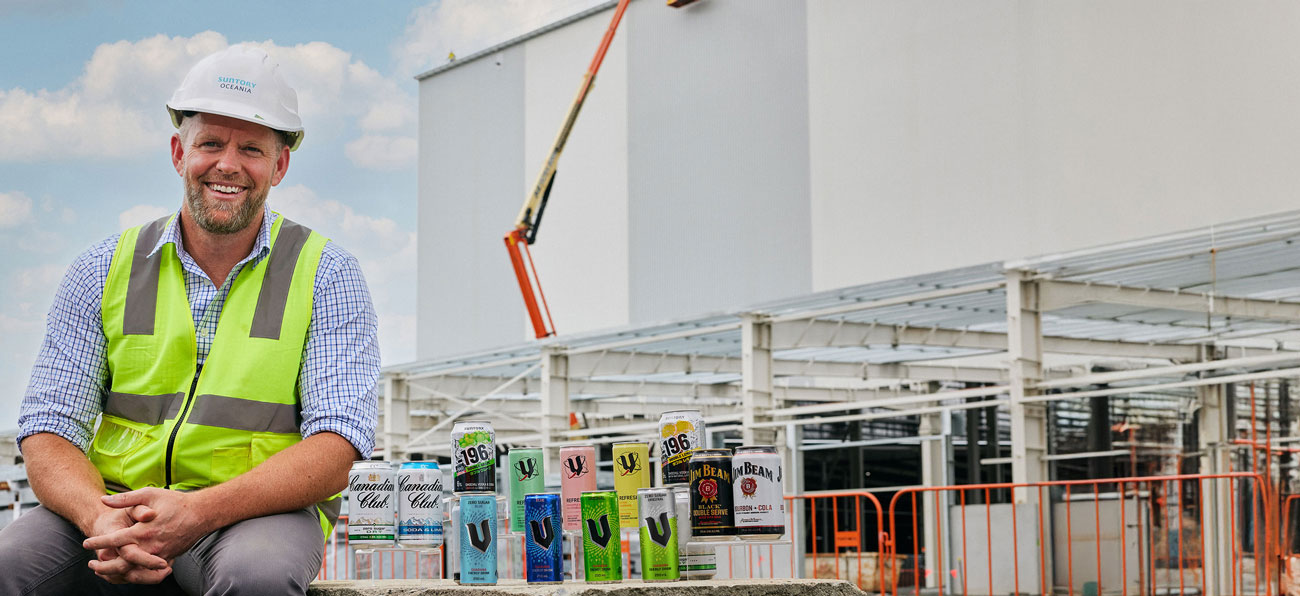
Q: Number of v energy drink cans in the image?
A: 7